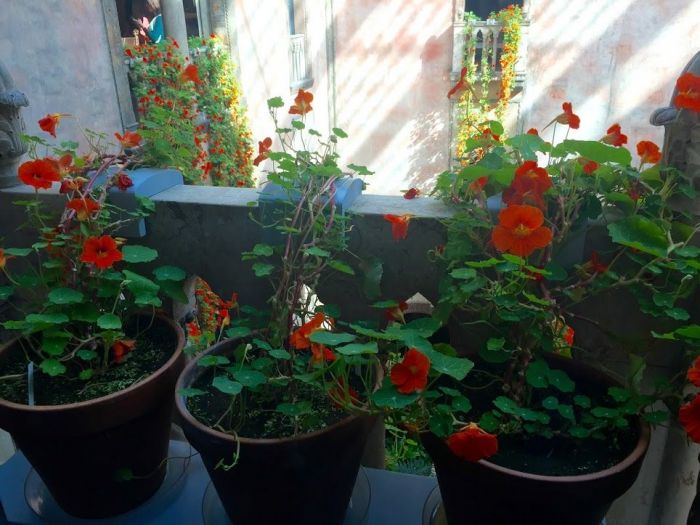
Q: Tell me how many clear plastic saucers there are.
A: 3